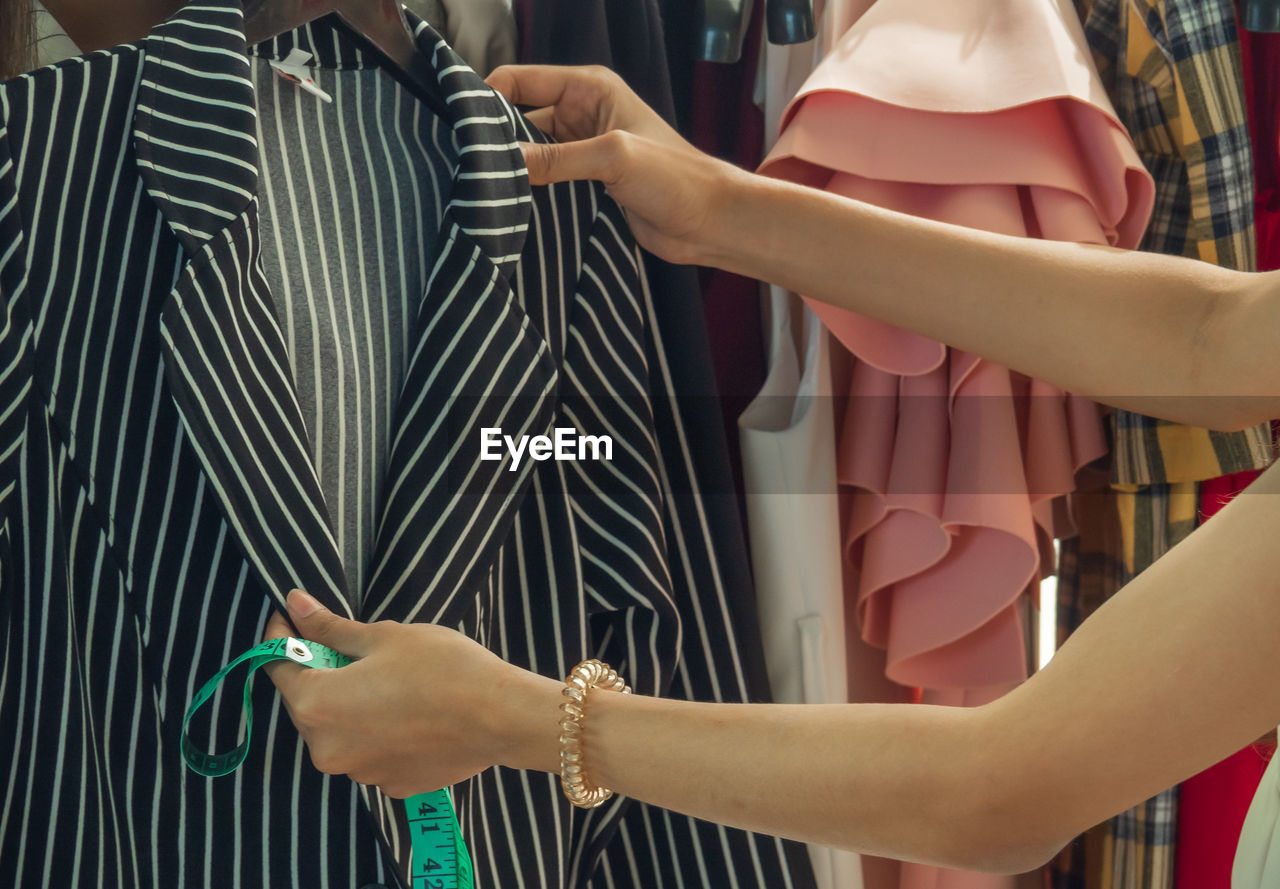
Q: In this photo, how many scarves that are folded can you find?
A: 0